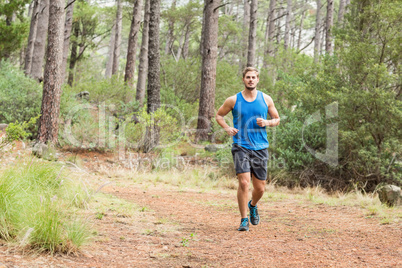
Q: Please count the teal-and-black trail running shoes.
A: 2